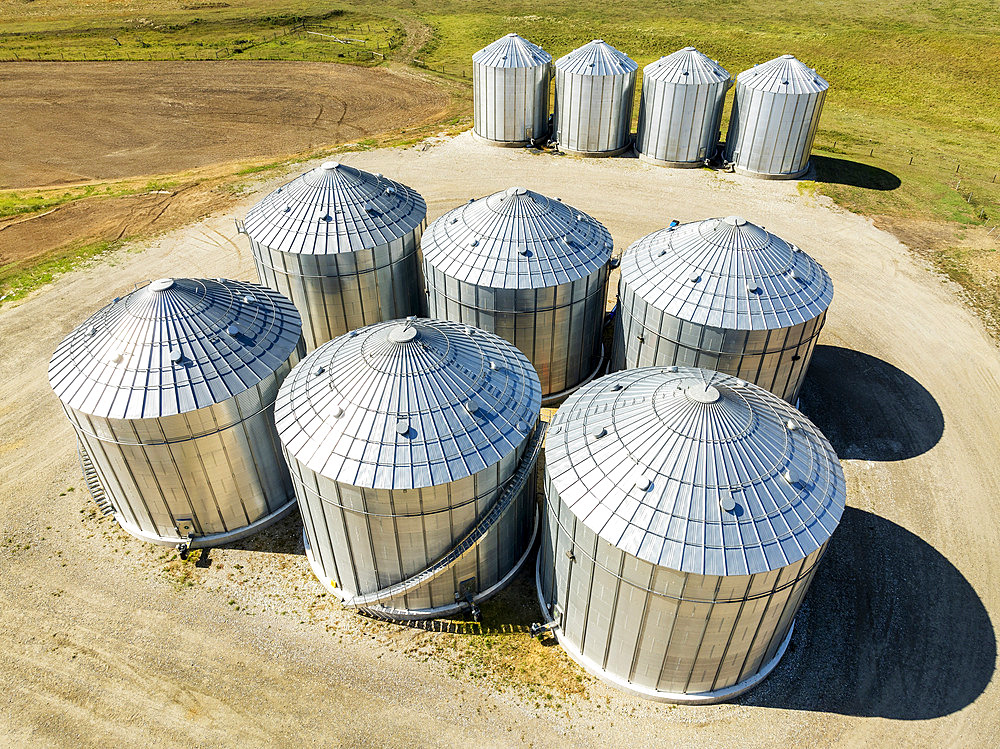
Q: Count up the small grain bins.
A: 4